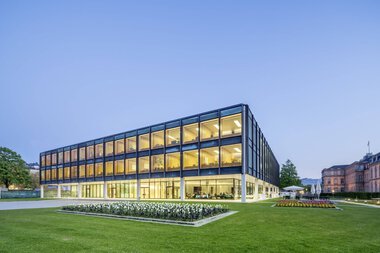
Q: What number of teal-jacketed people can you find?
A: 0